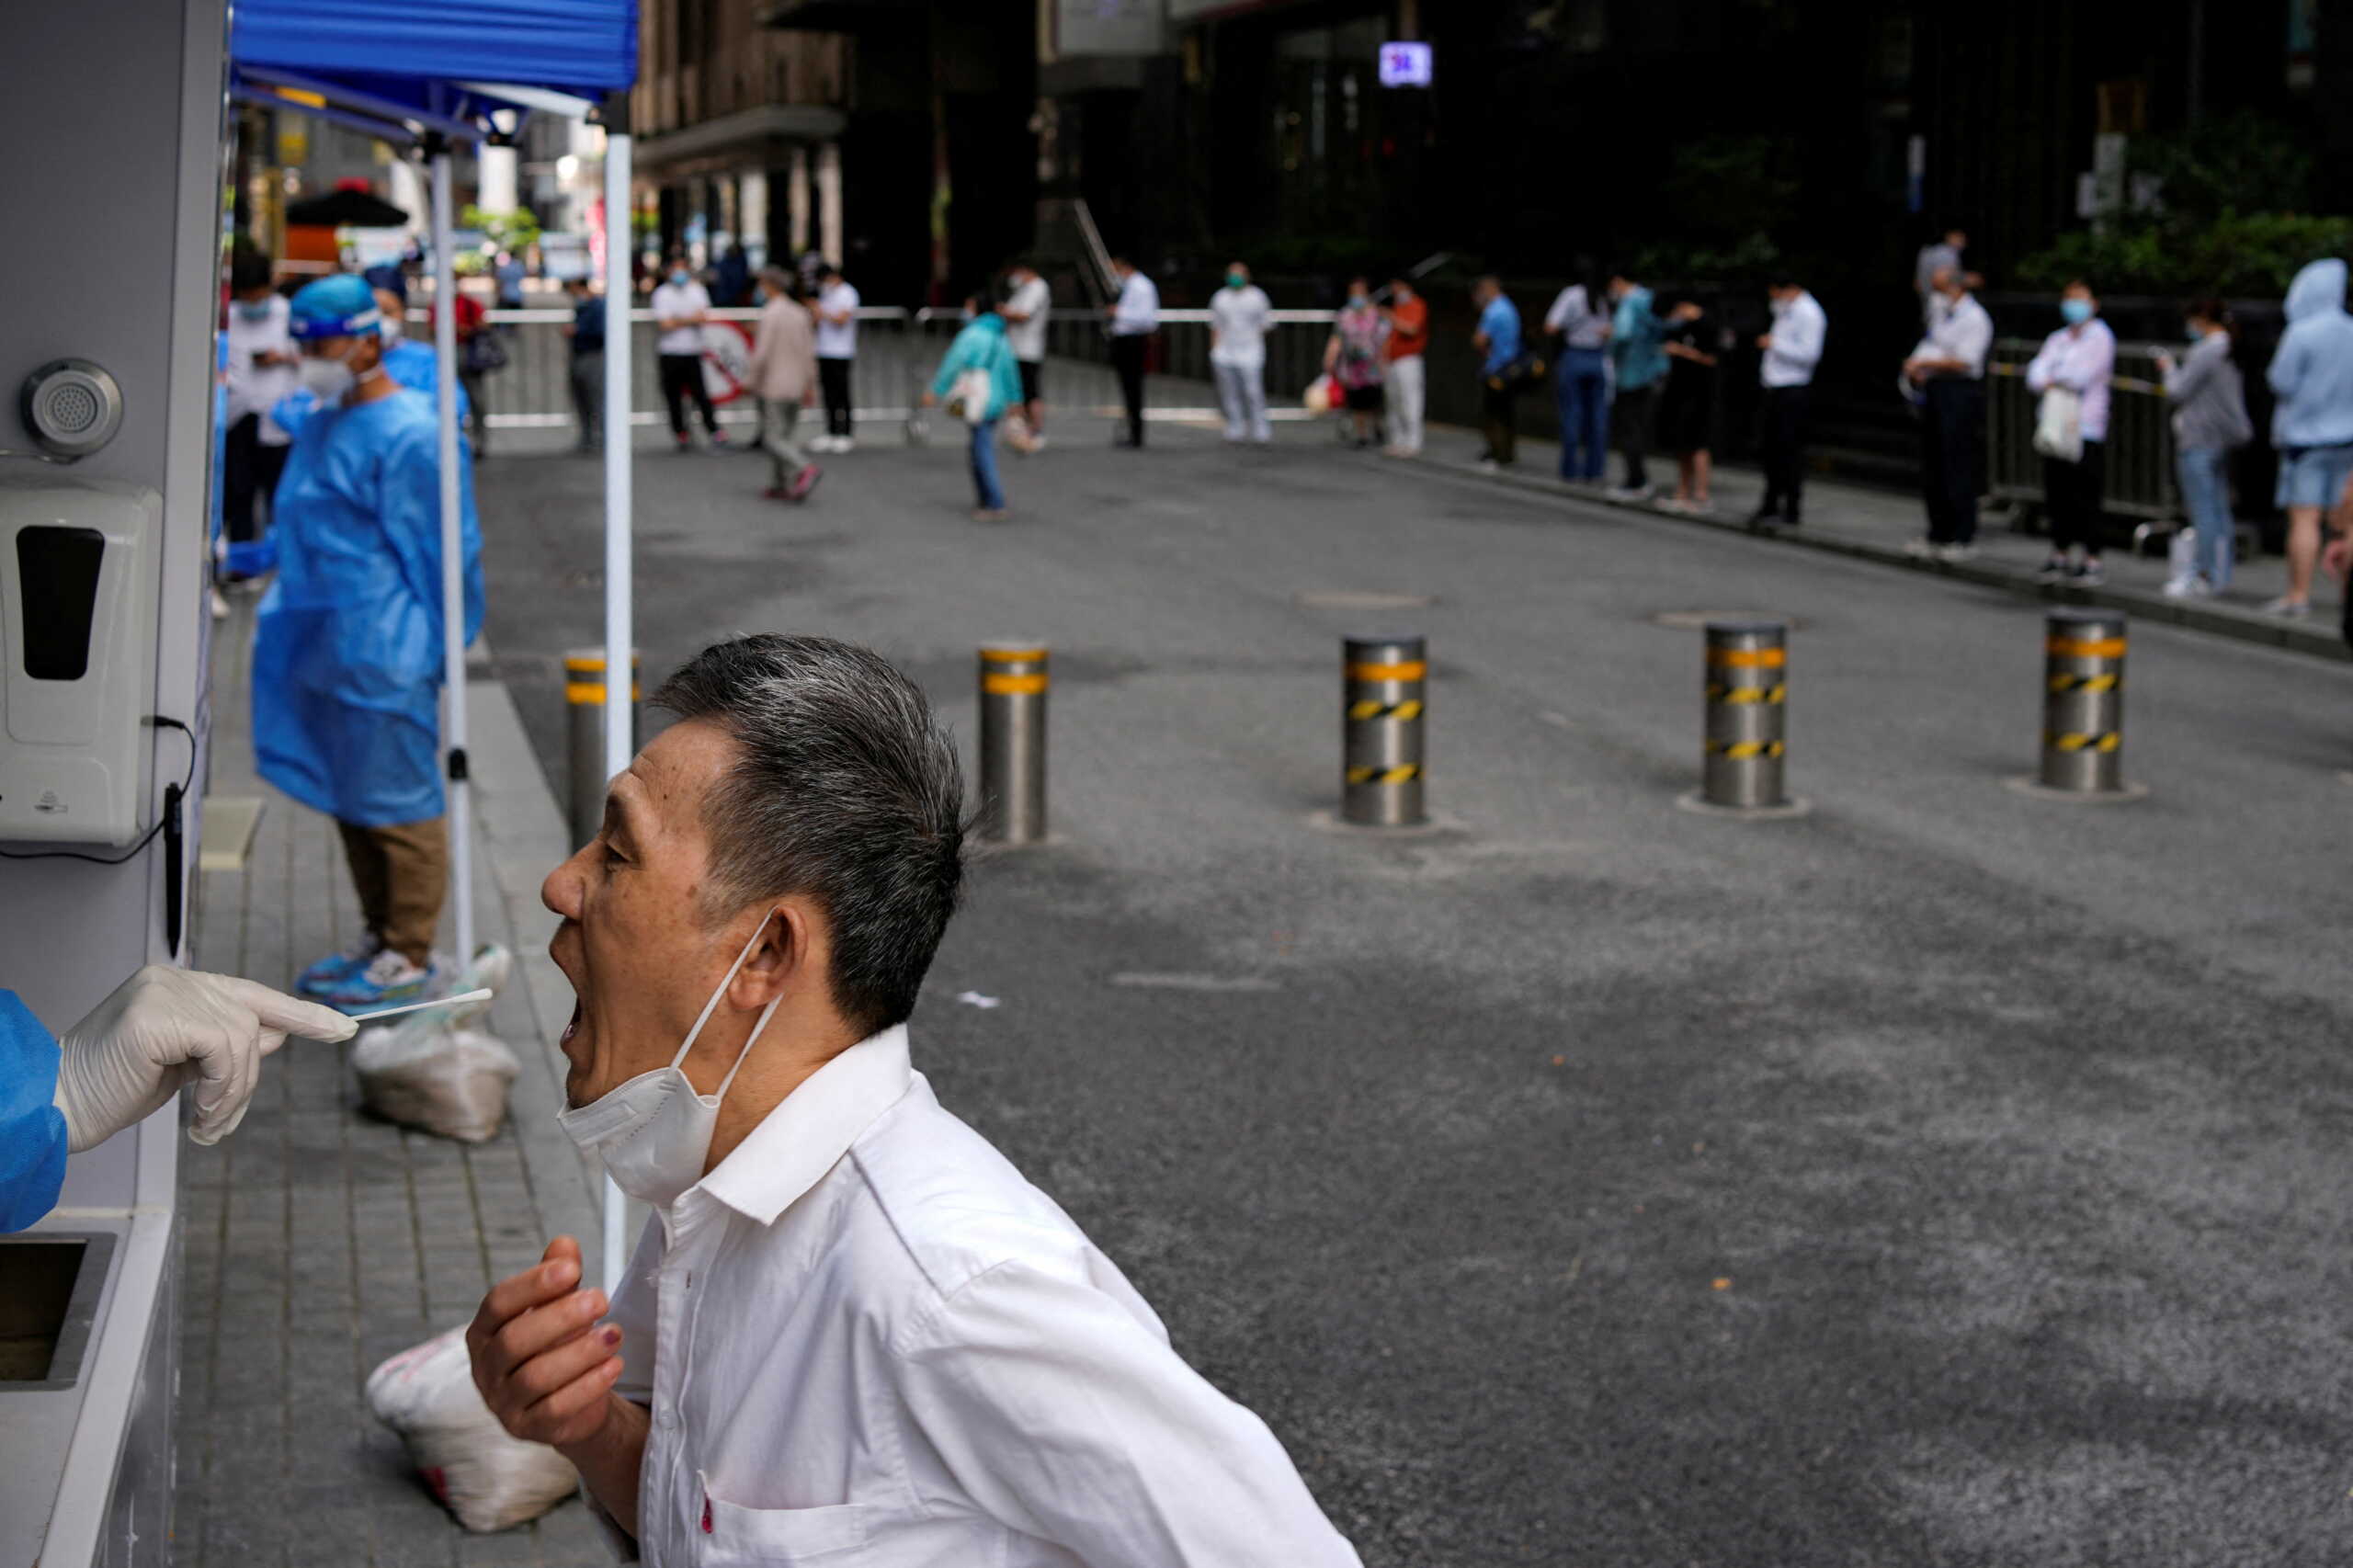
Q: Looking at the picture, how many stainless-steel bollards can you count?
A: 5